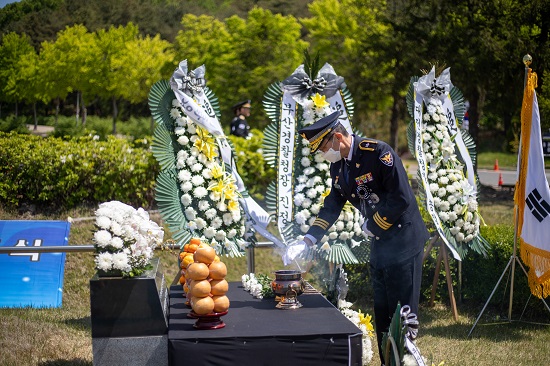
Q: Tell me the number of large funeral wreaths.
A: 3